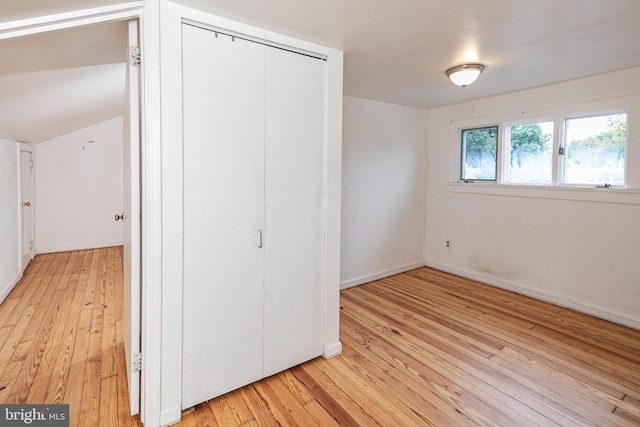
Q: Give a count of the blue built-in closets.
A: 0